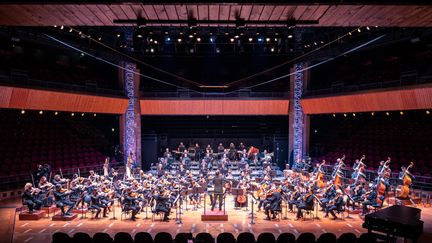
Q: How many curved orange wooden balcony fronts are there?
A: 3